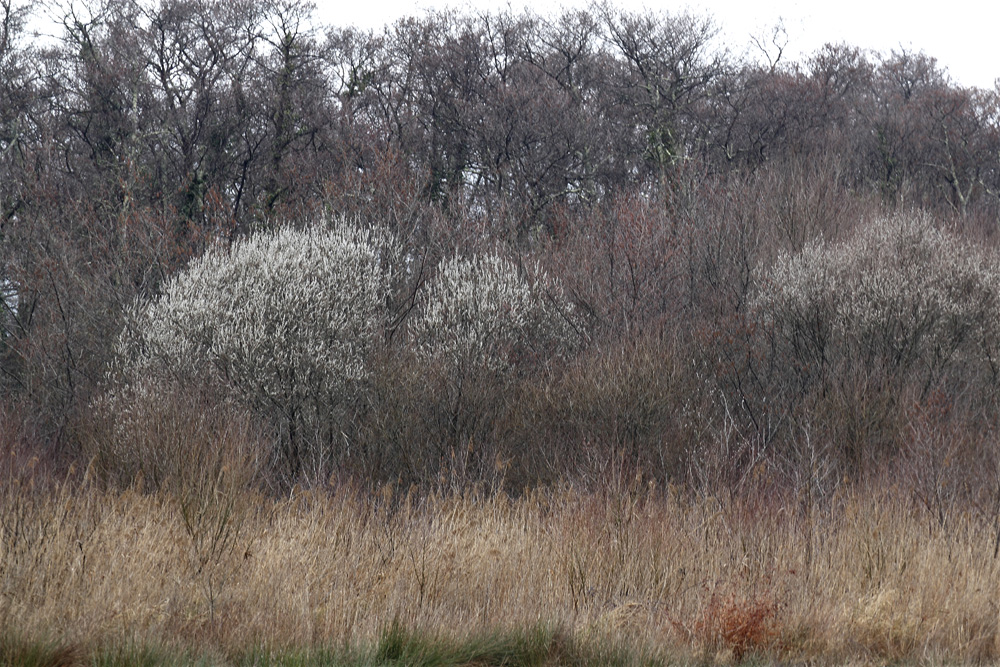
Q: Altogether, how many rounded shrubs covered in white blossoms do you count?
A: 3